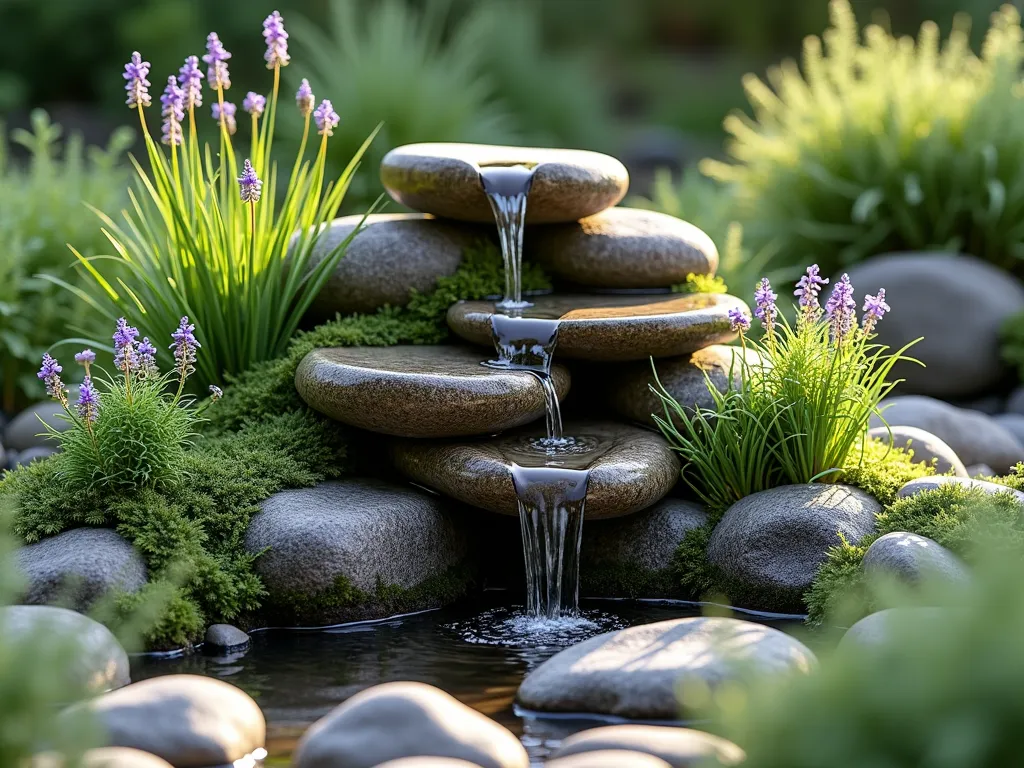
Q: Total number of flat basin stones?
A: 4